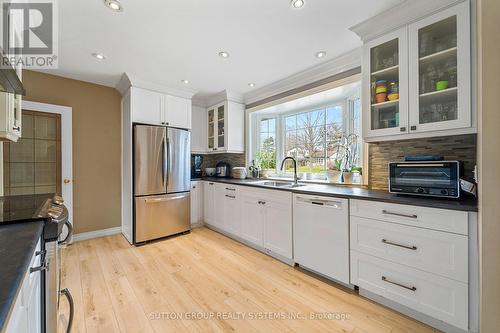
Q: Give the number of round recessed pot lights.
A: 7